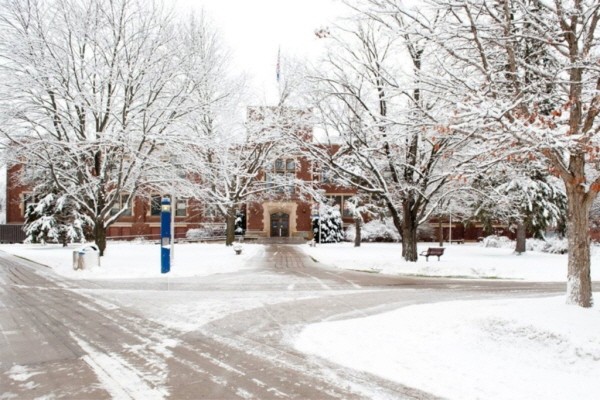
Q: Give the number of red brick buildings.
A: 1